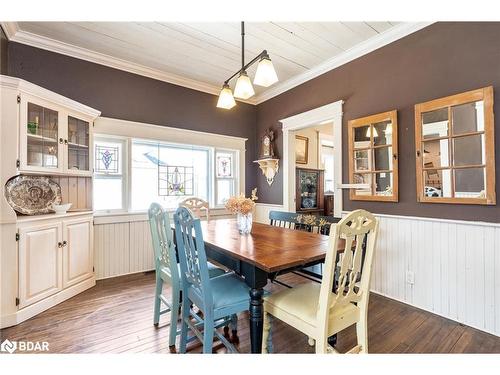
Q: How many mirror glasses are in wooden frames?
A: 12